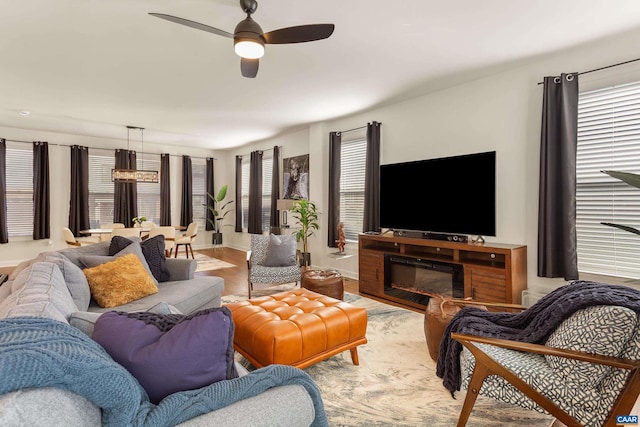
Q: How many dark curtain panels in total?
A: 13